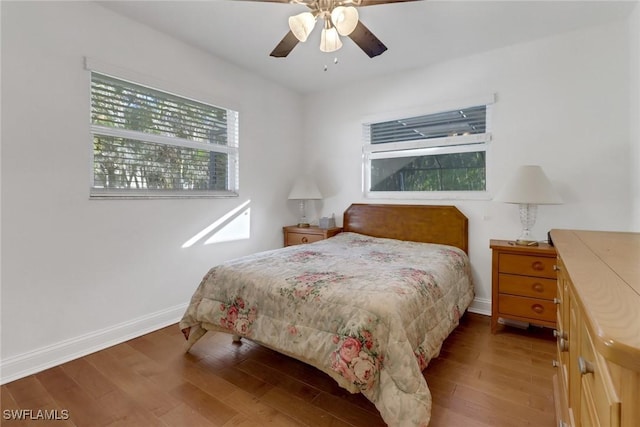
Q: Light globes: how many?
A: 3